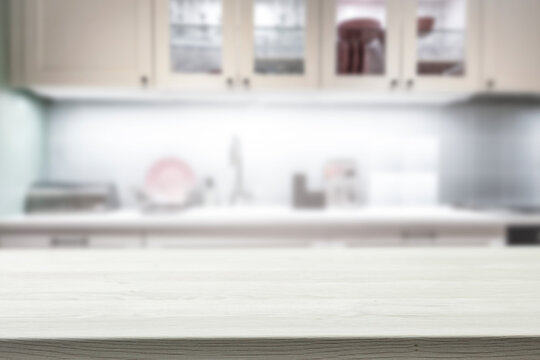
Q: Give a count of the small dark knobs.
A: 6